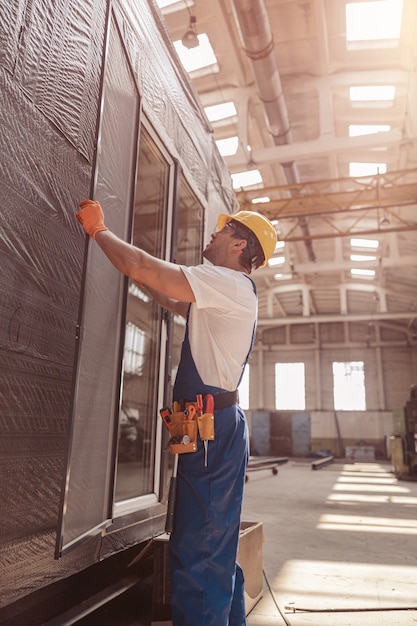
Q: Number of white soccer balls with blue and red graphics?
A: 0